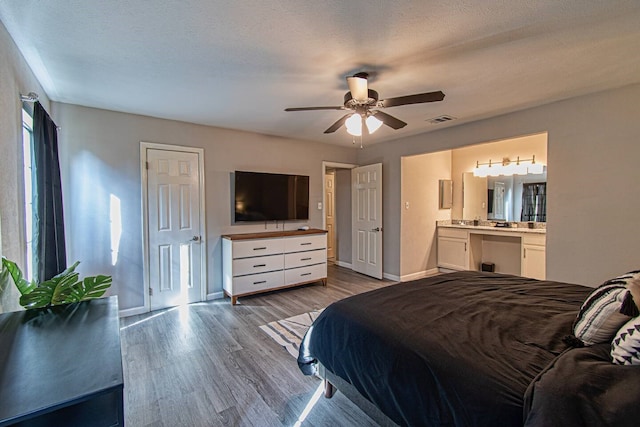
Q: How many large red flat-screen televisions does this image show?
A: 0